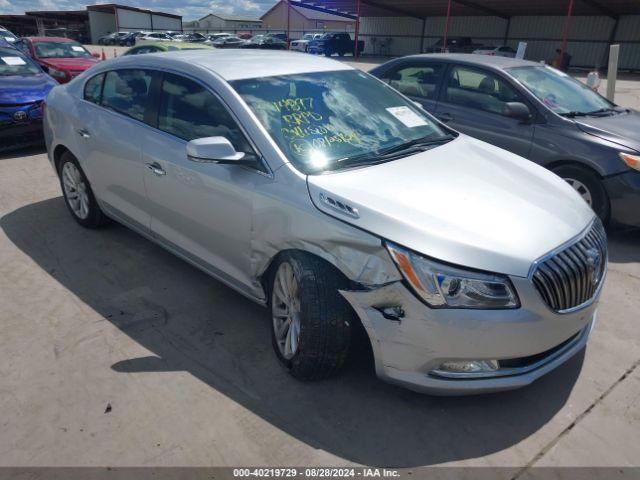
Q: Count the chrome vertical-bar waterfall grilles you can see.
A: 1